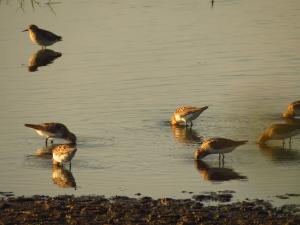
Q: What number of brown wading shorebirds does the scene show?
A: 7